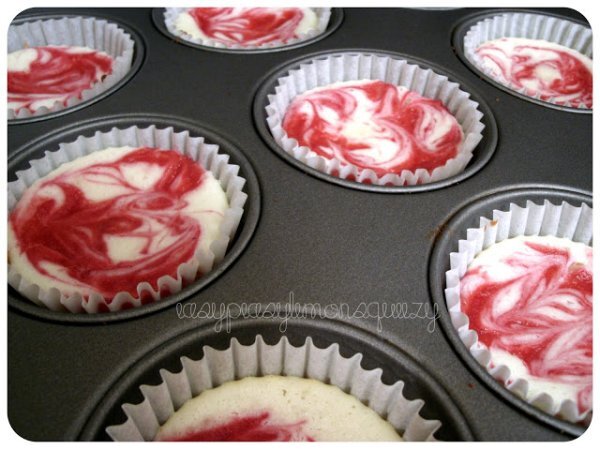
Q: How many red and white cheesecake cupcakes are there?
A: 7